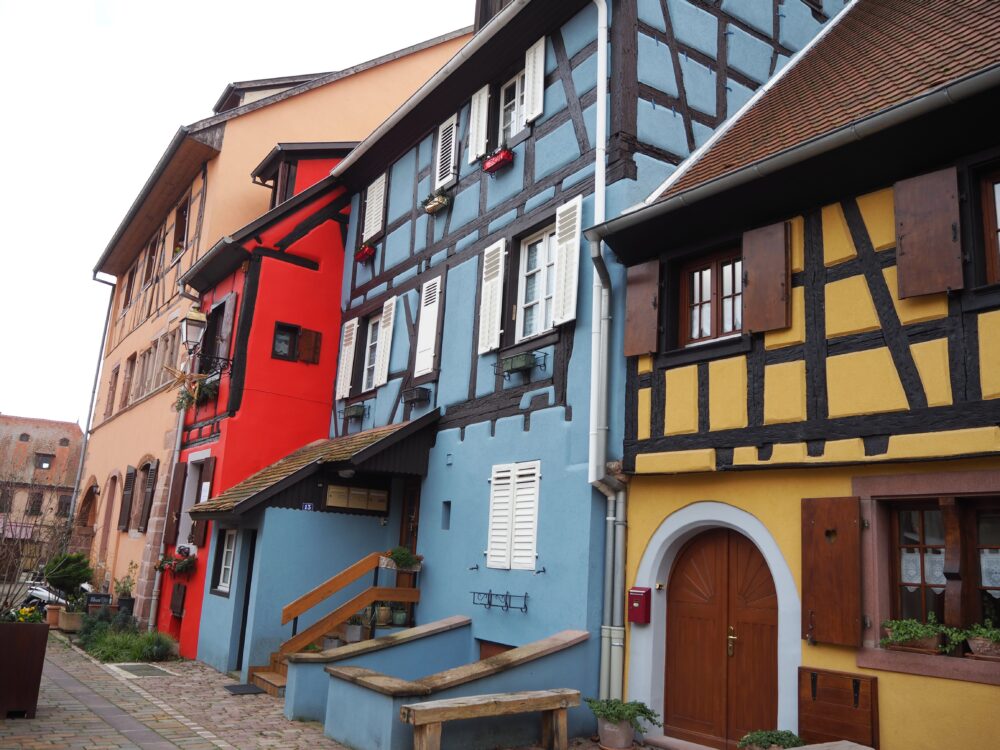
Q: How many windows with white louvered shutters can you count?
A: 7